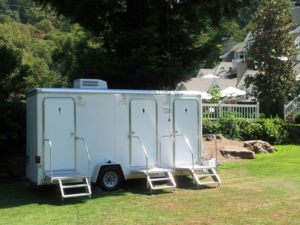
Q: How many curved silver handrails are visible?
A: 6